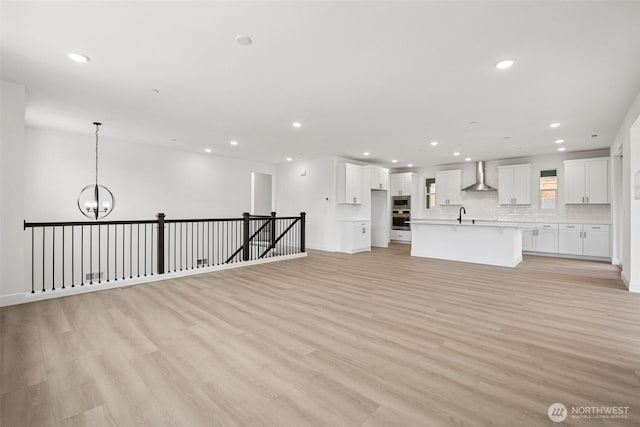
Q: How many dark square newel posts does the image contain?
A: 4